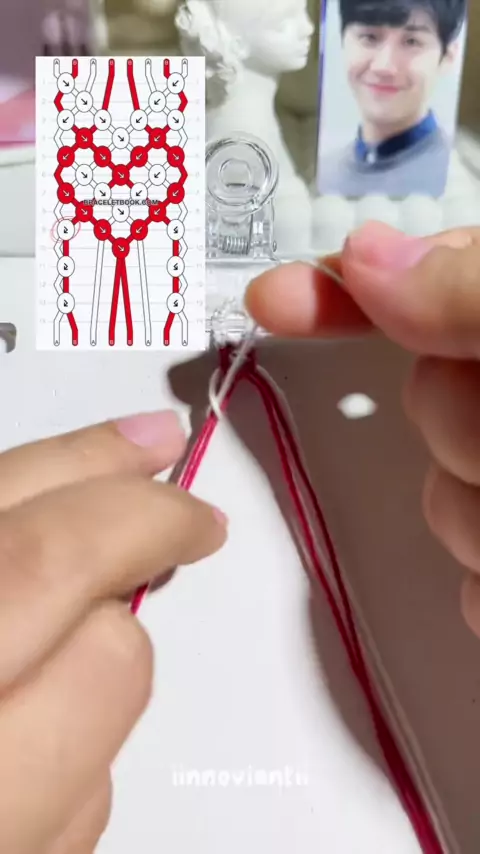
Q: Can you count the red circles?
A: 14